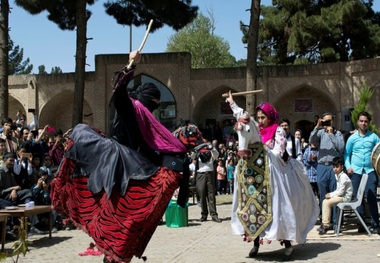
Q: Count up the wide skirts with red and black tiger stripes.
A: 1